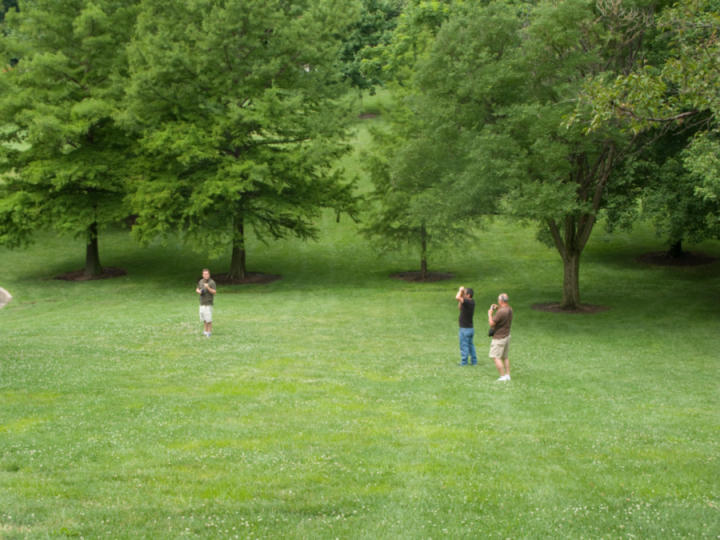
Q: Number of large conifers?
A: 2